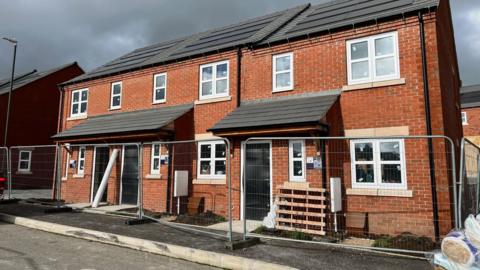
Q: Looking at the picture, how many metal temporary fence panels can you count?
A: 6